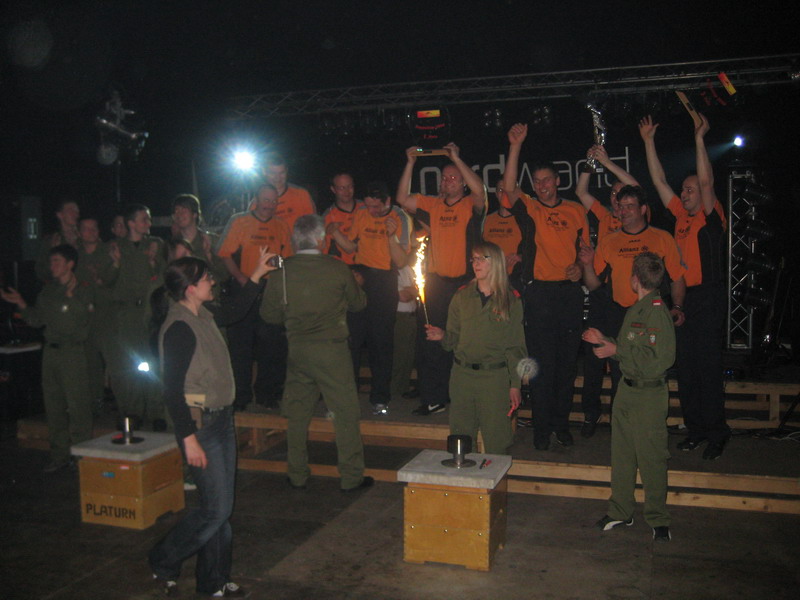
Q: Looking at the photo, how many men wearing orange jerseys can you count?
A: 10